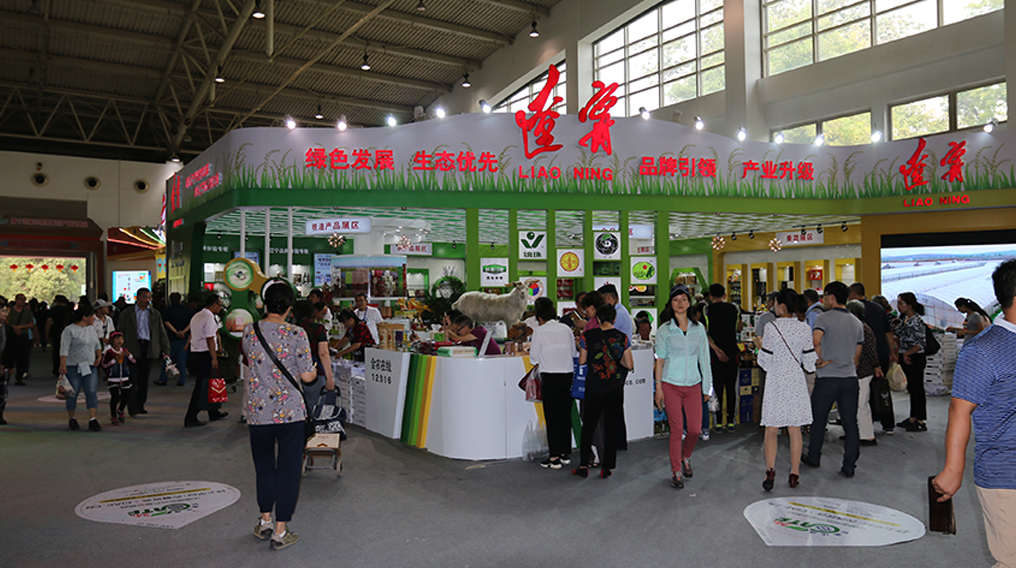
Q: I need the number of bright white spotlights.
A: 12